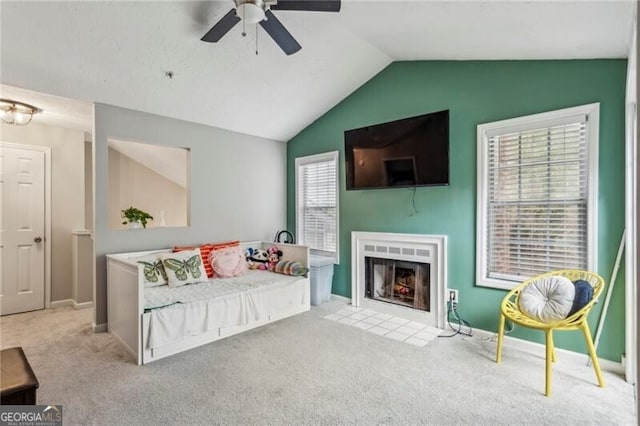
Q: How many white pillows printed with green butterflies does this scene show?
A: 2